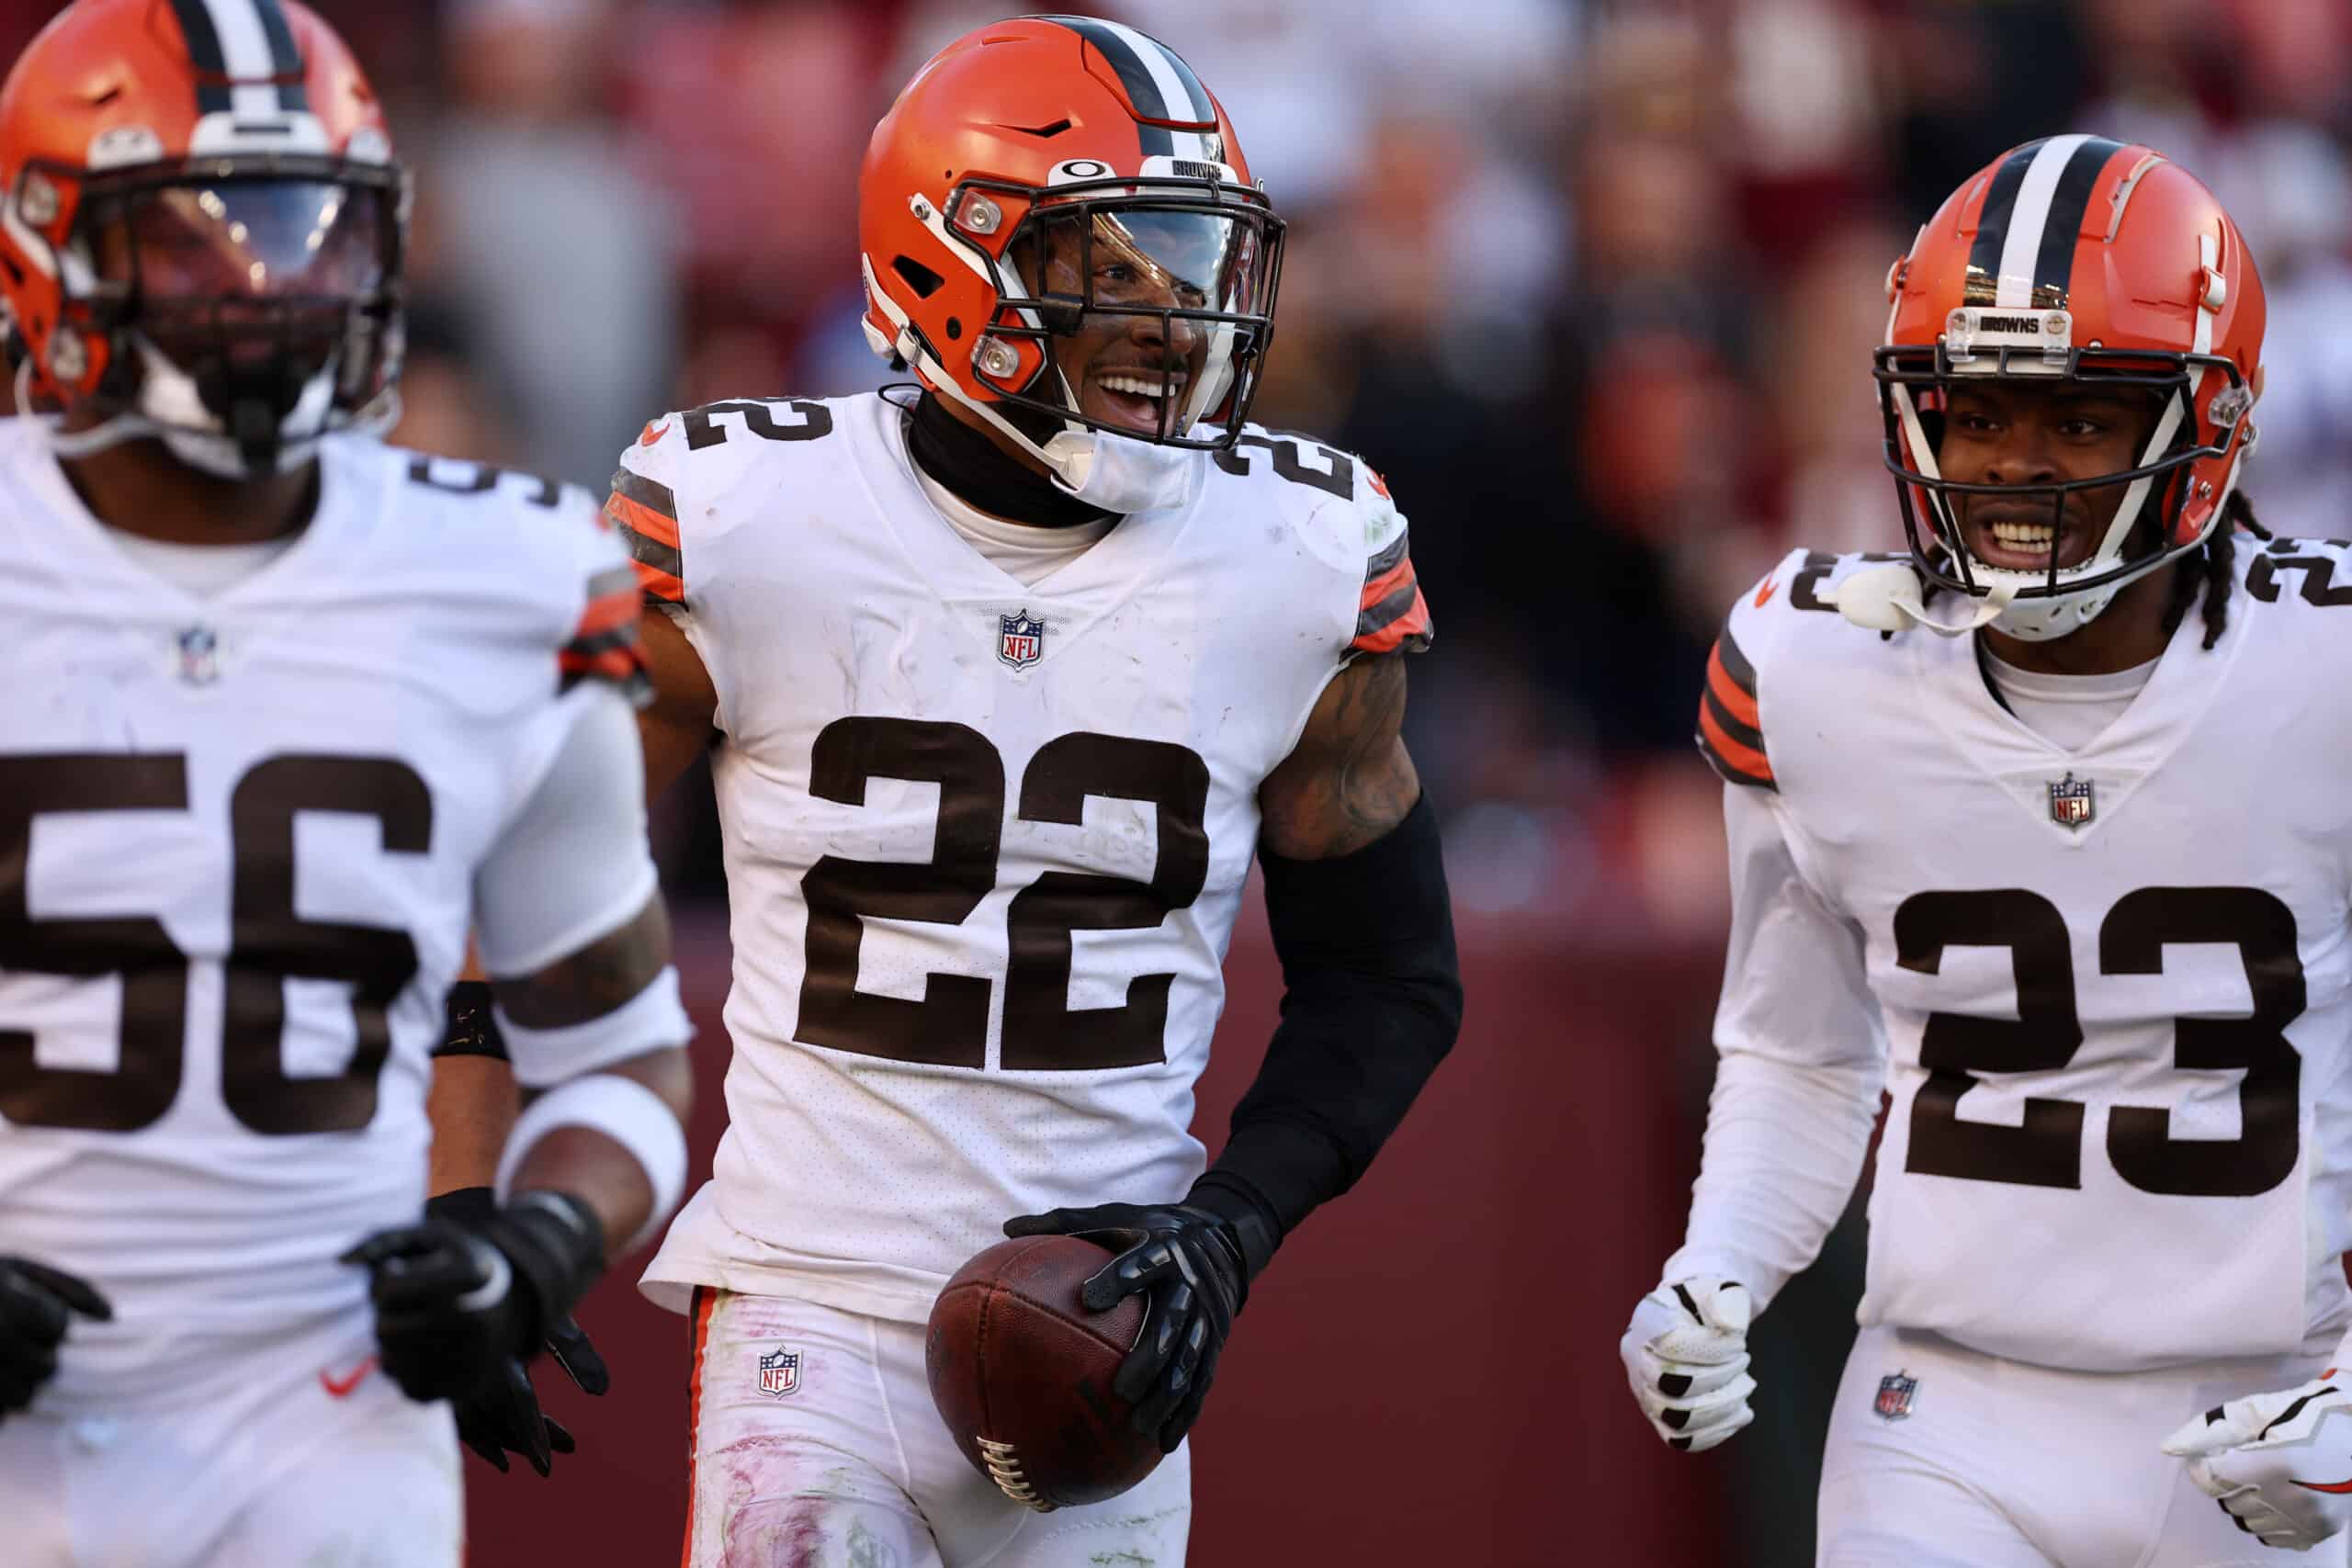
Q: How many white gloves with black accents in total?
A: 2